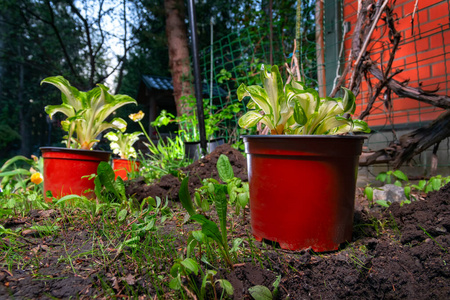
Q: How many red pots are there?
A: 3